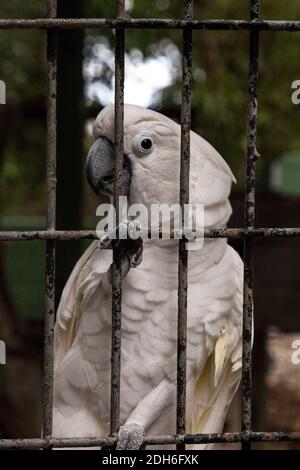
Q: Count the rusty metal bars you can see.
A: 7